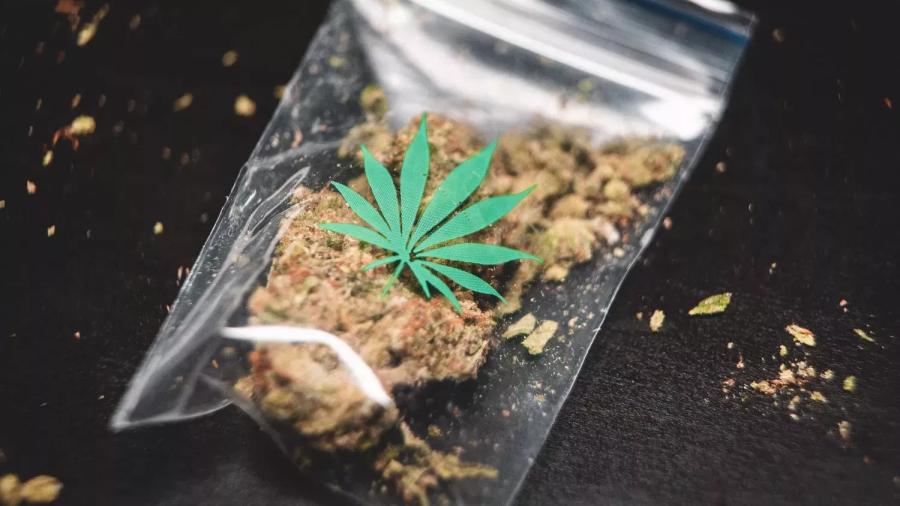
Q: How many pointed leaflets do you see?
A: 11